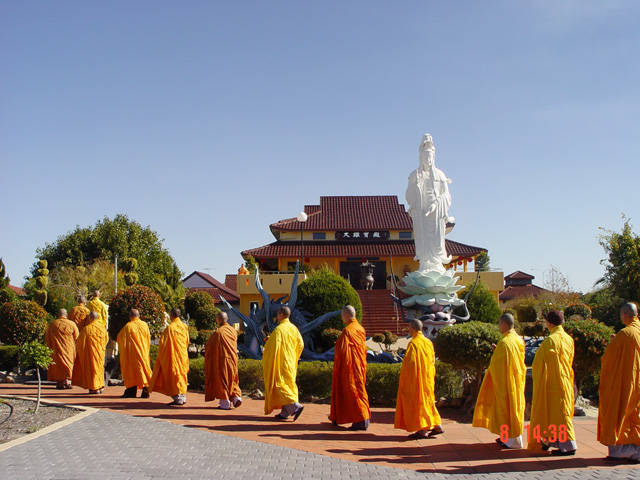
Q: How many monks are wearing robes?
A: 13